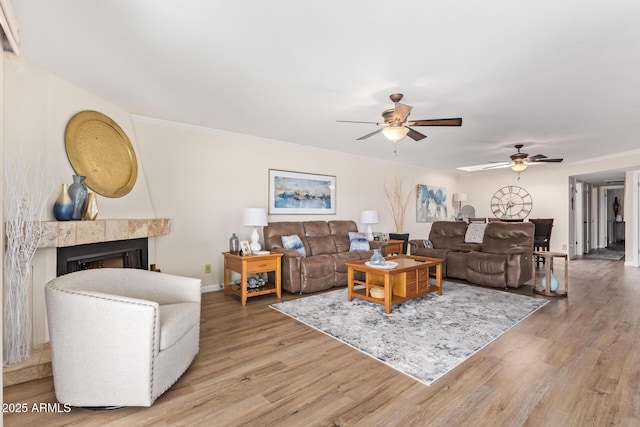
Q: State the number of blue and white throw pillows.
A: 2